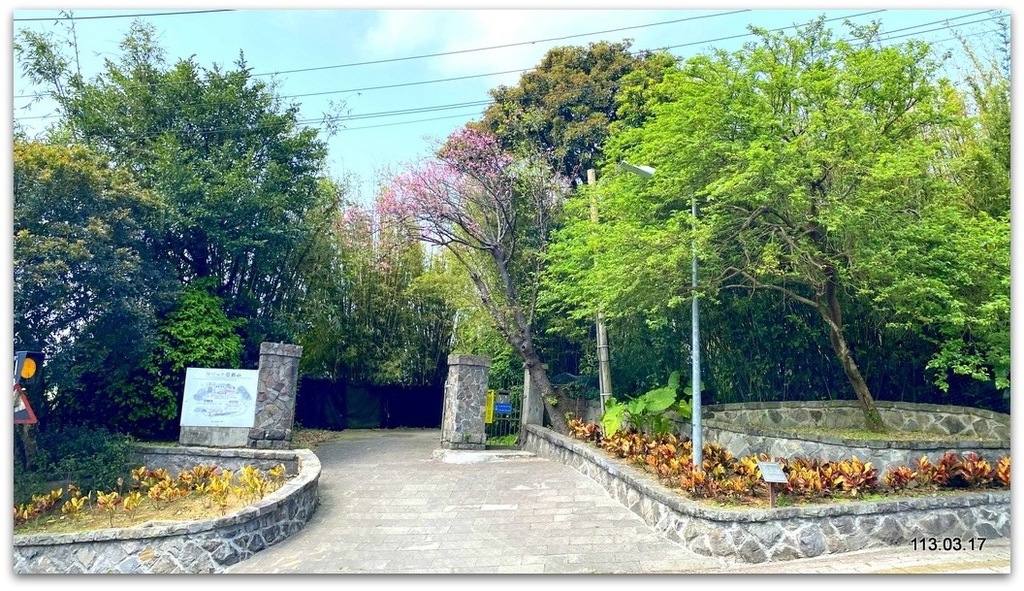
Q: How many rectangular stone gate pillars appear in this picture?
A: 2